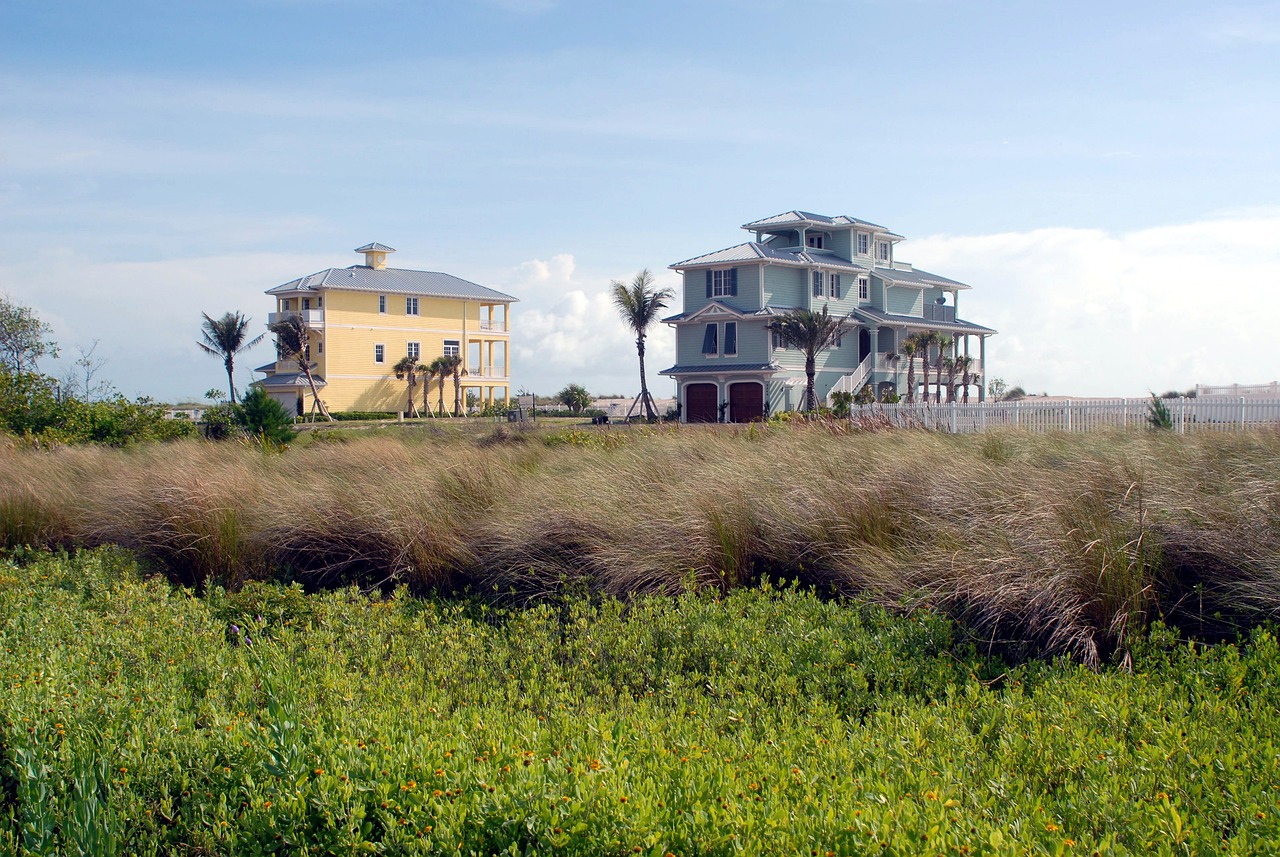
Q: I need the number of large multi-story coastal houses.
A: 2